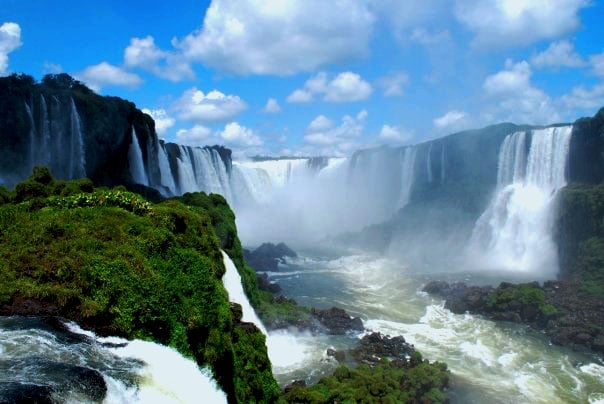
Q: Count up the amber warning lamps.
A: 0